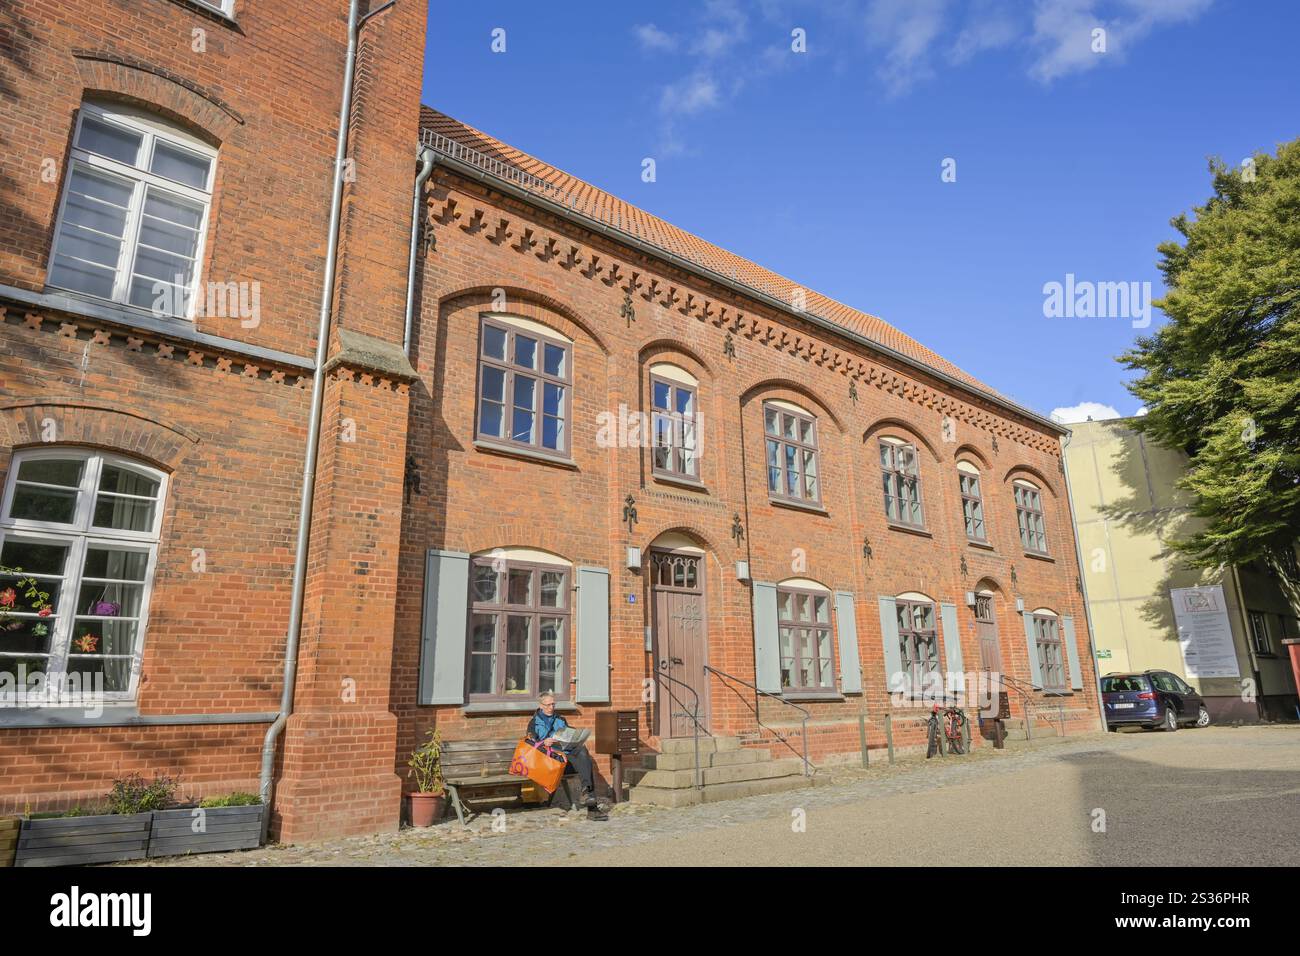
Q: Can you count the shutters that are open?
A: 8